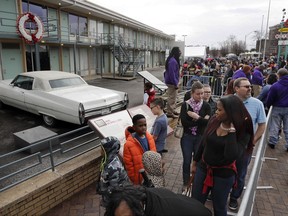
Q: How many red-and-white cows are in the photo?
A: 0